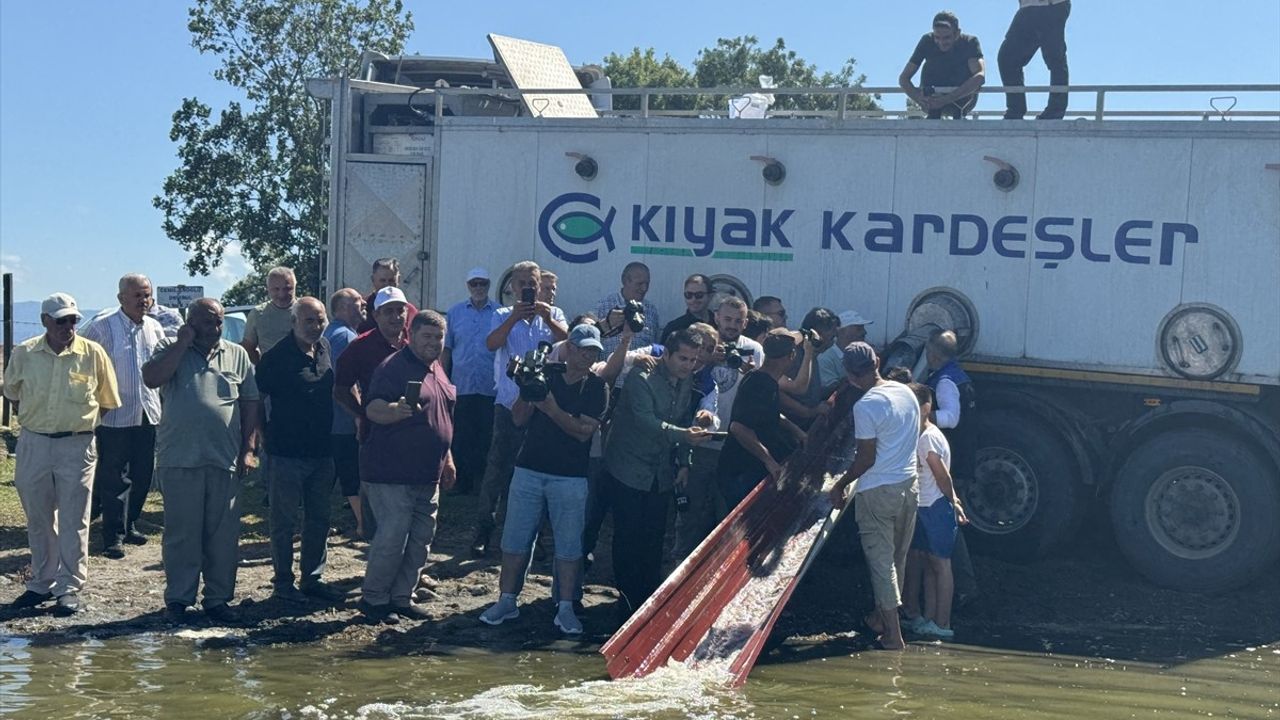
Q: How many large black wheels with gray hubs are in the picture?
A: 2